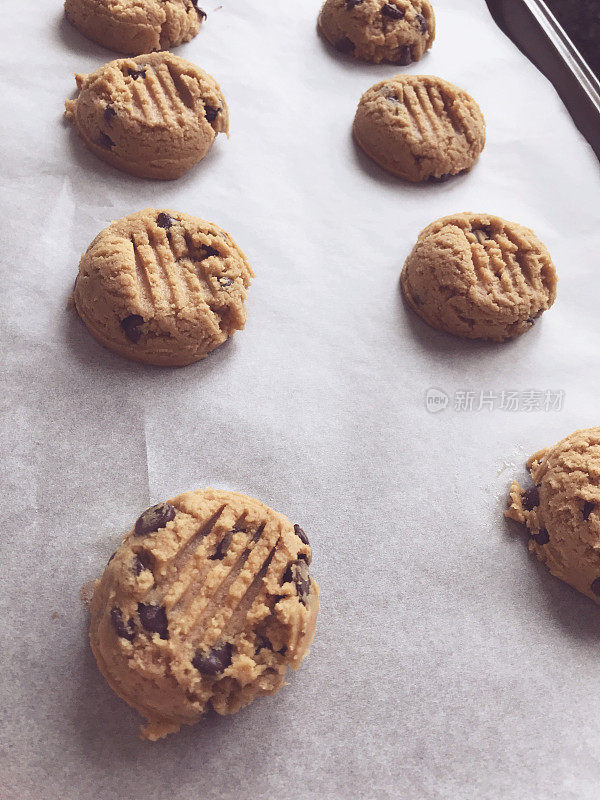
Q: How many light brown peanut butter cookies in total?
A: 8